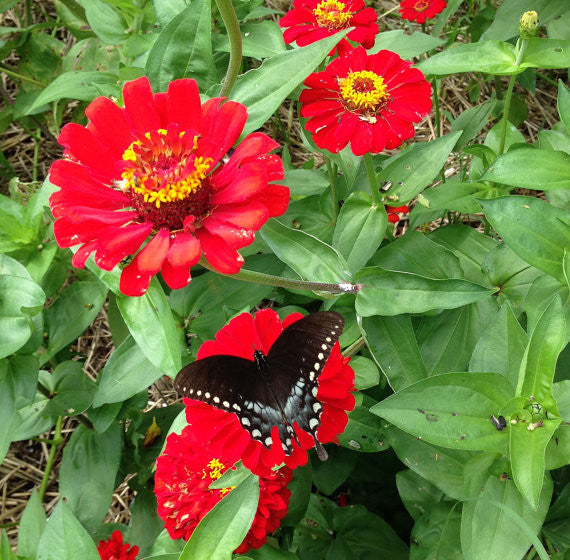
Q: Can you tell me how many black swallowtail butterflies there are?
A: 1